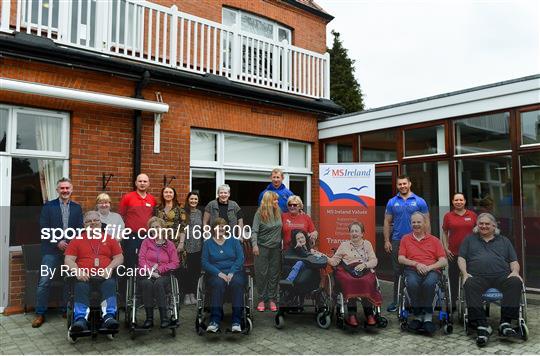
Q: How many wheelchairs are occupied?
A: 7